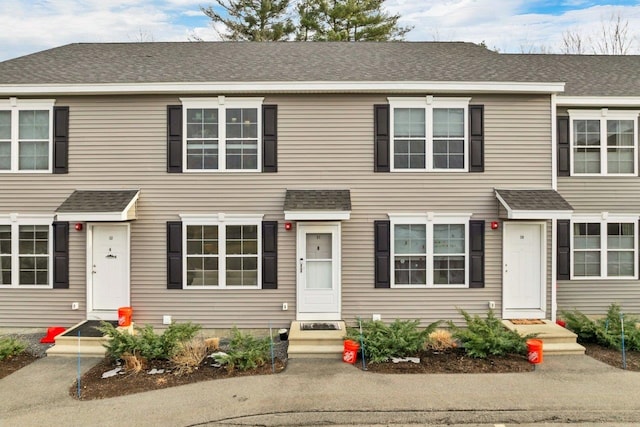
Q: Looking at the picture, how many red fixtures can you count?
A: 3